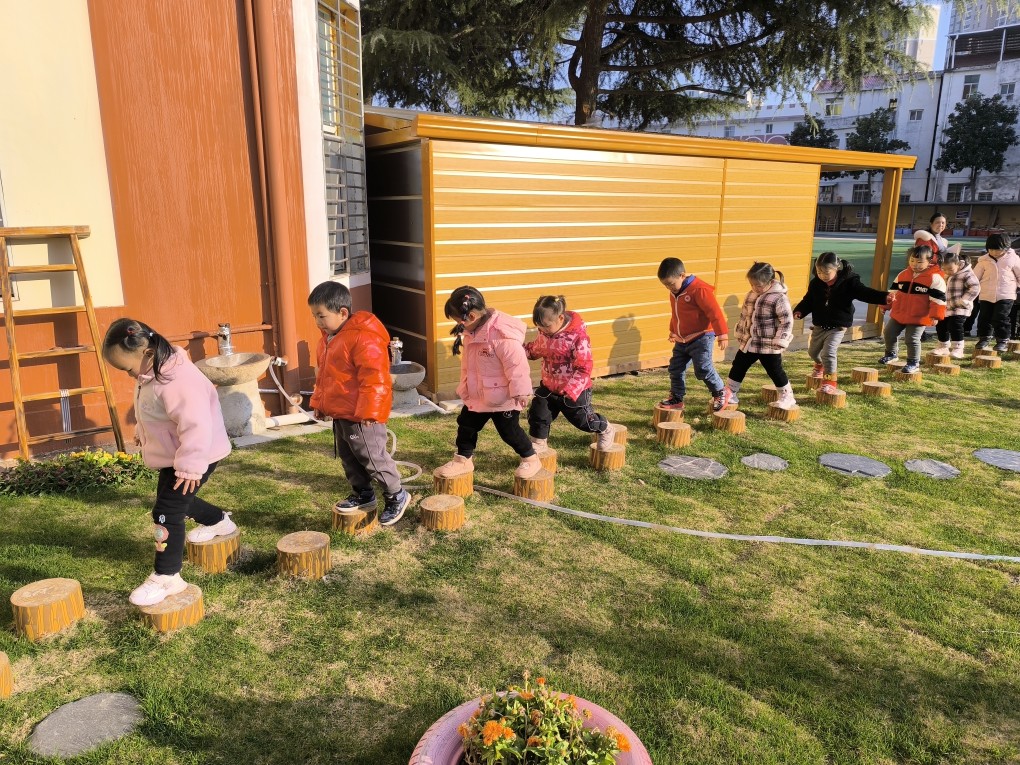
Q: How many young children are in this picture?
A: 10